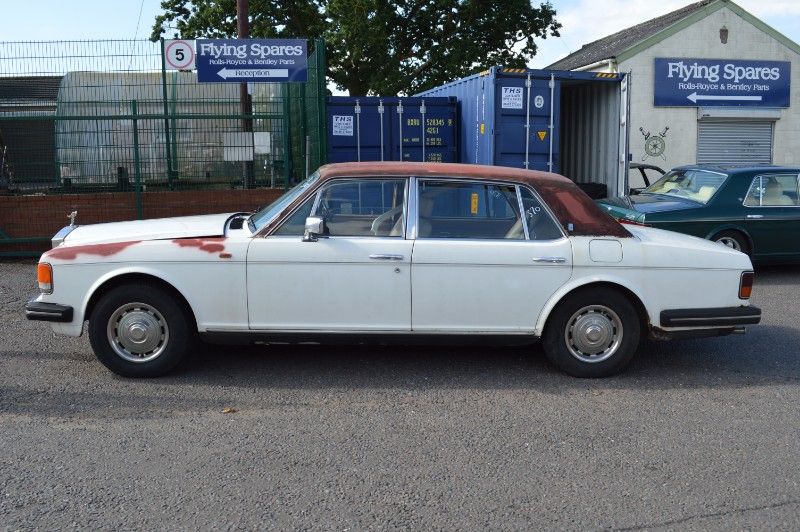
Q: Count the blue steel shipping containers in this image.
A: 2